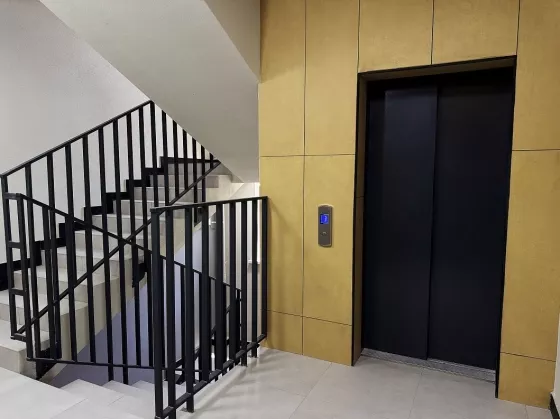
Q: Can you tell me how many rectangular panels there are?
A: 11